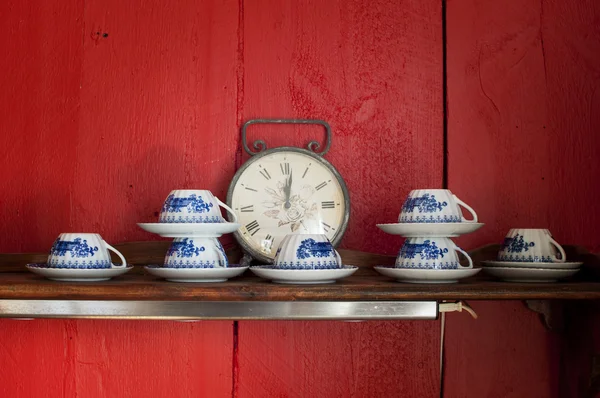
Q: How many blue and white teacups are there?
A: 7